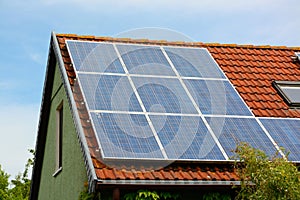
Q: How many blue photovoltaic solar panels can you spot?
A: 10